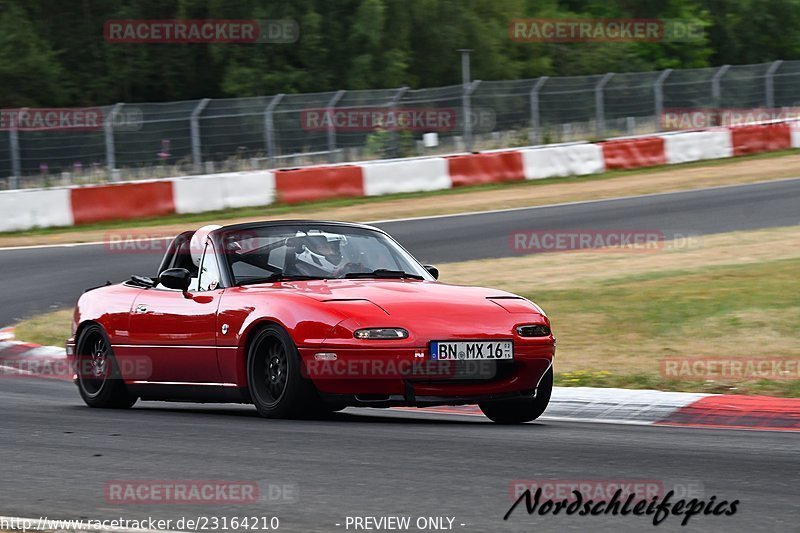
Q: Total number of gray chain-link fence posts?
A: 12